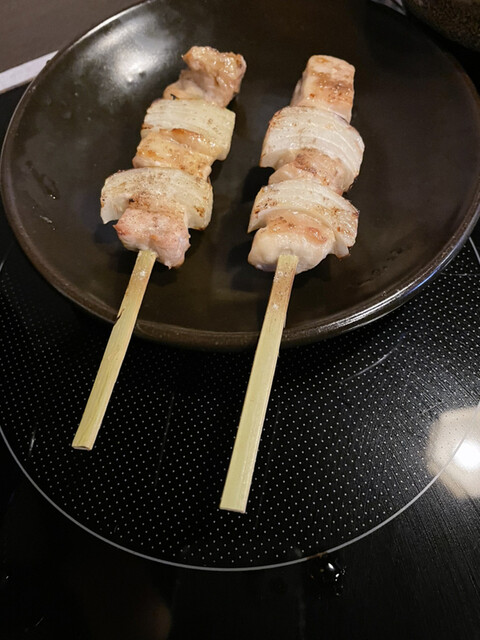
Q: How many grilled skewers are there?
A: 2